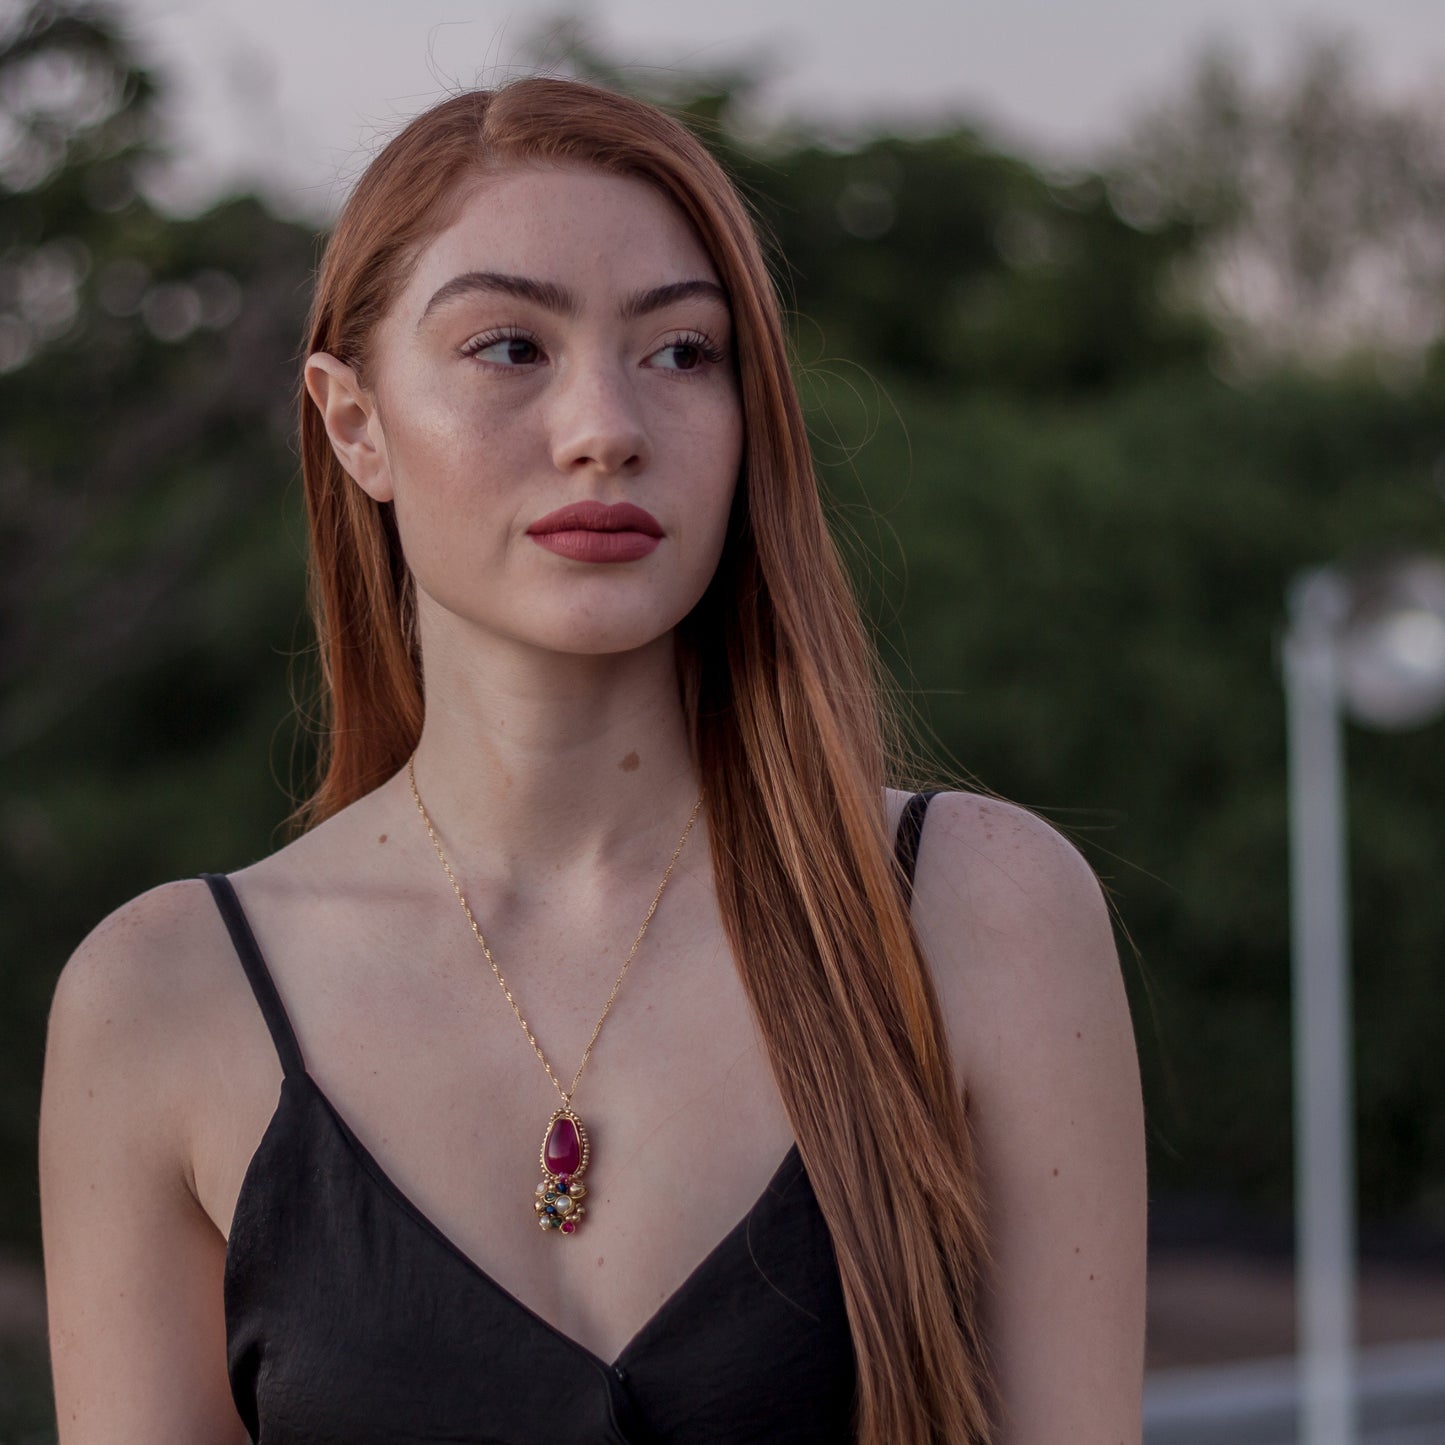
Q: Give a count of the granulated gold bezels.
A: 1